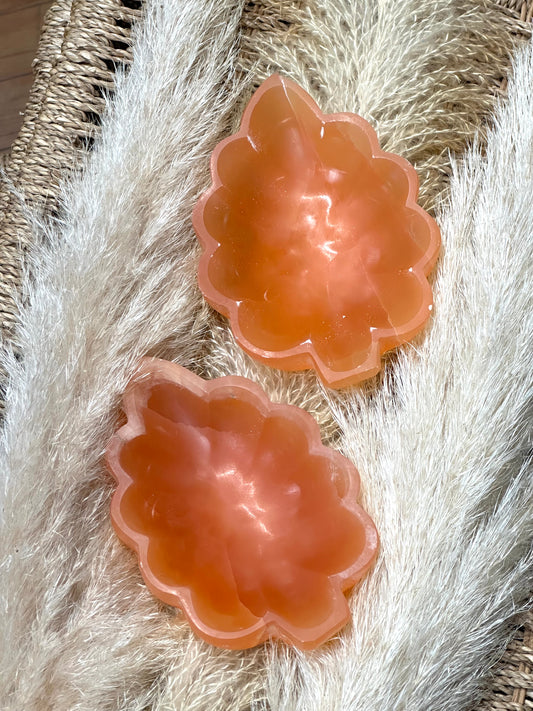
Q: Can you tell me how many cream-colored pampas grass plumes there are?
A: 3